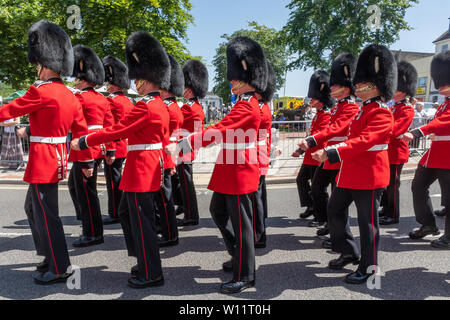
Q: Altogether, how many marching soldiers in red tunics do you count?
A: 13